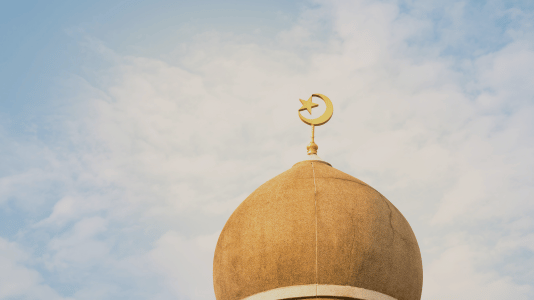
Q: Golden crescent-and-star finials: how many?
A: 1